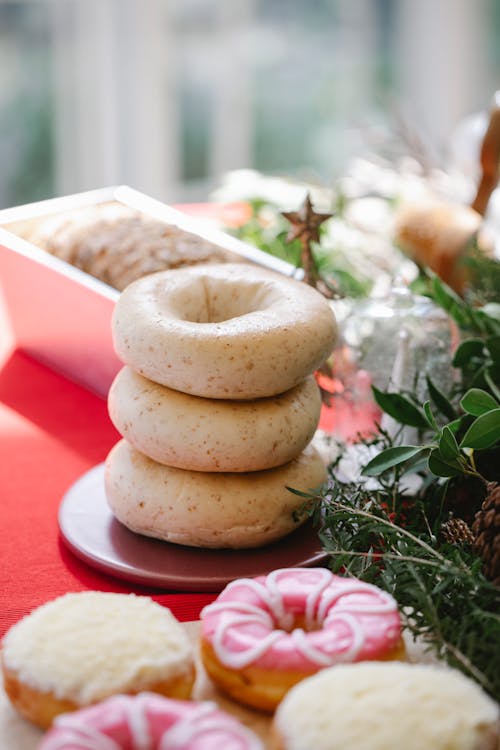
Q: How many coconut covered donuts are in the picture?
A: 2